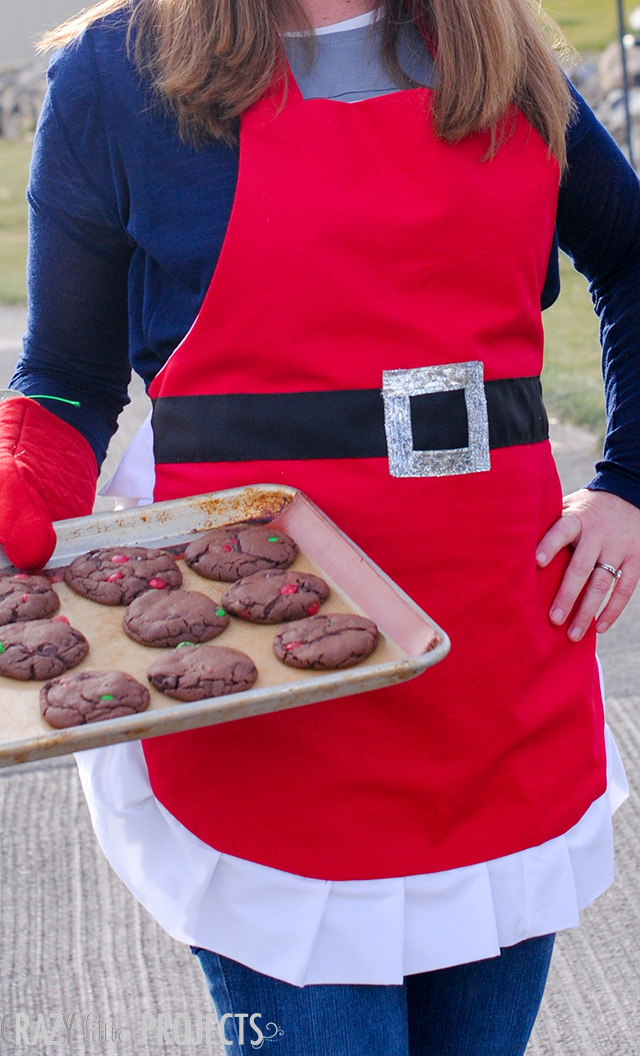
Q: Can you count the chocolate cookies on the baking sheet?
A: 9